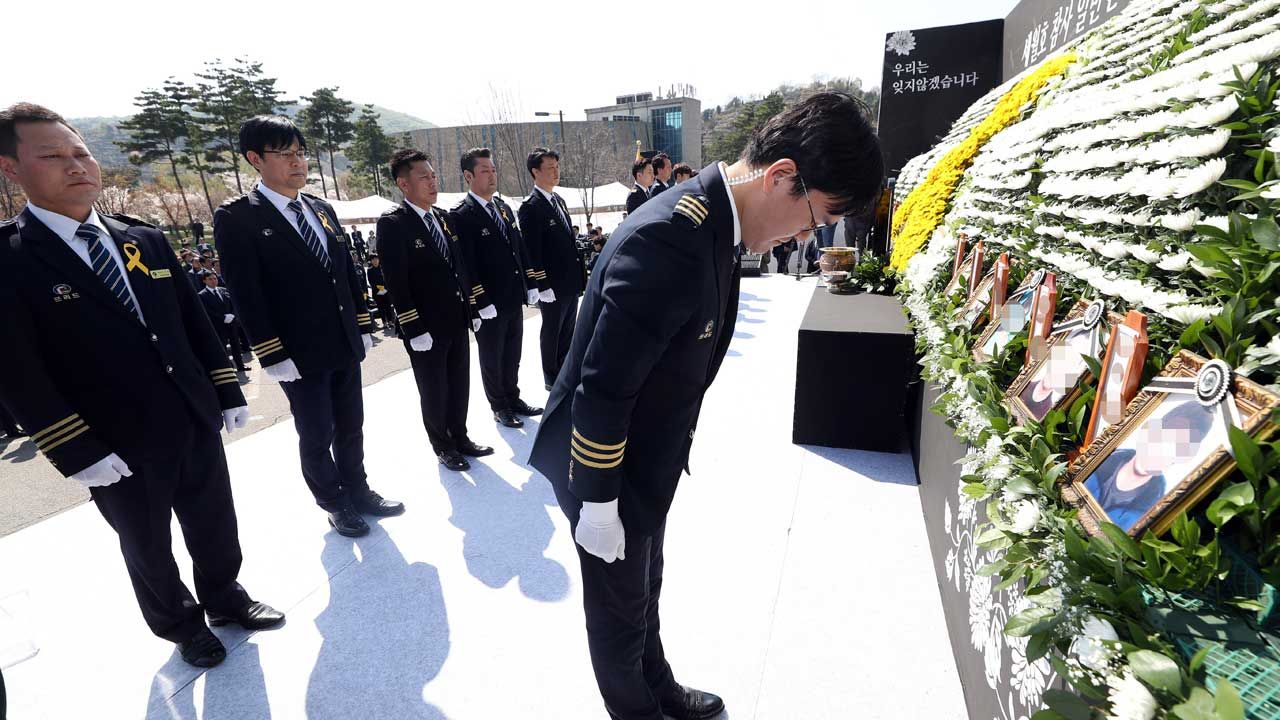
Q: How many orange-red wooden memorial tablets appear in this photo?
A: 5